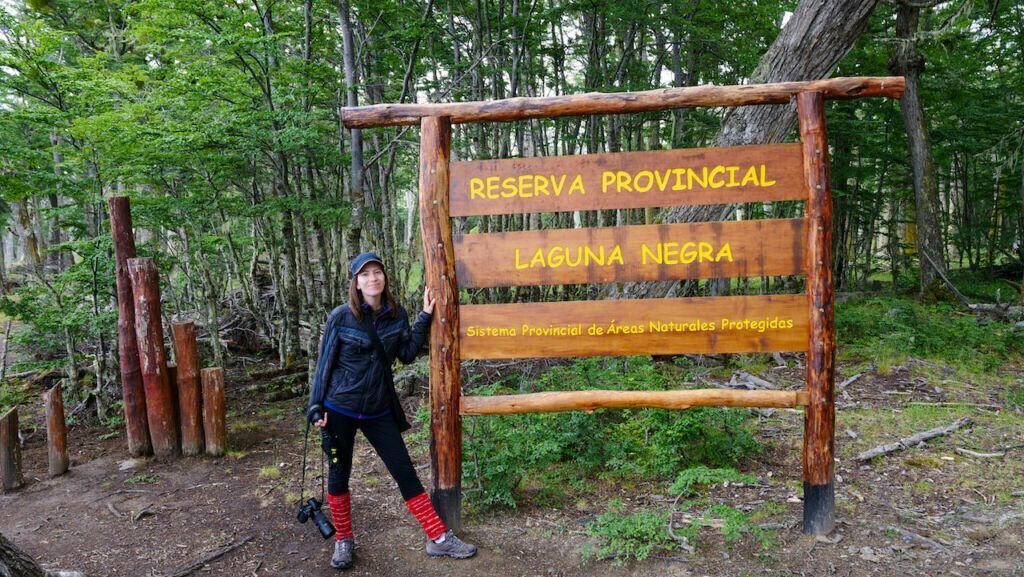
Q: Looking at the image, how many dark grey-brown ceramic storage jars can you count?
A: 0